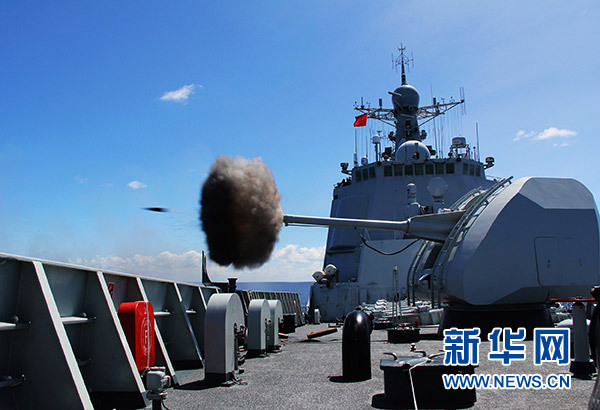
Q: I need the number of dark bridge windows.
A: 13